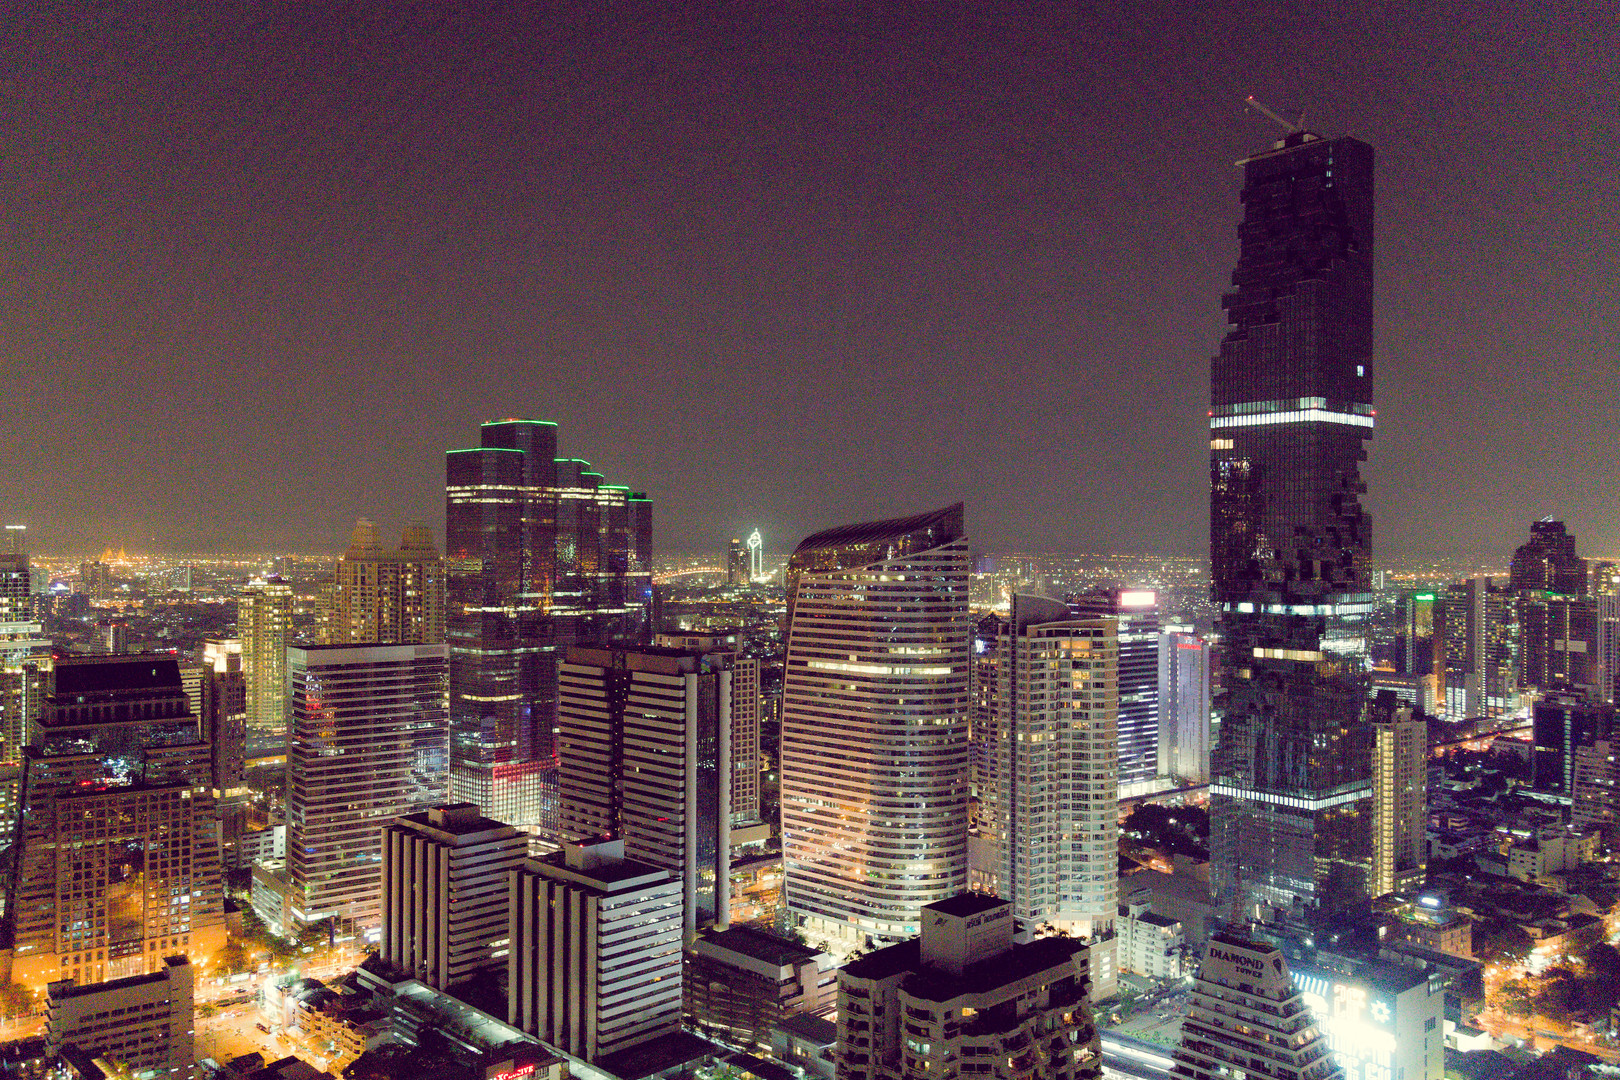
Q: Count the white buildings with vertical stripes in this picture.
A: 2